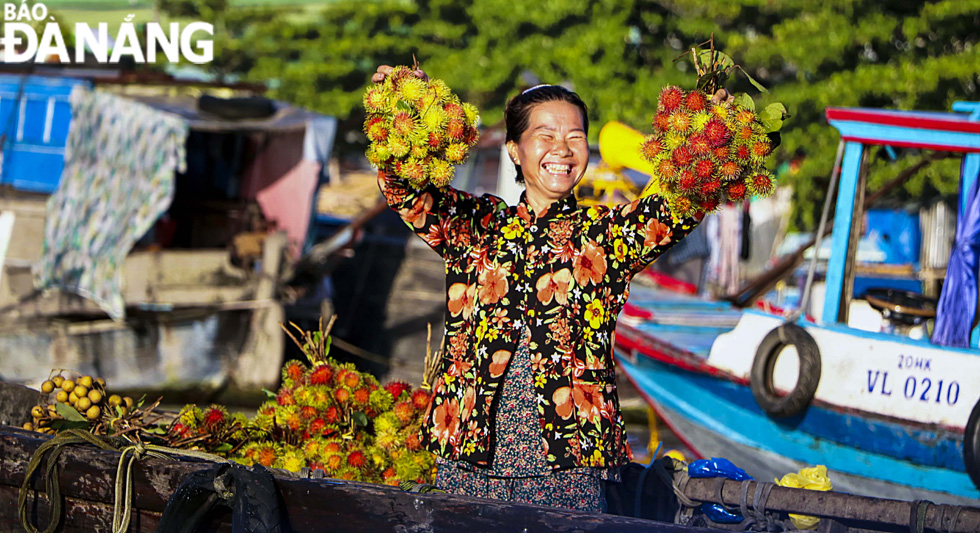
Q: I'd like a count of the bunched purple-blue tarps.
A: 1